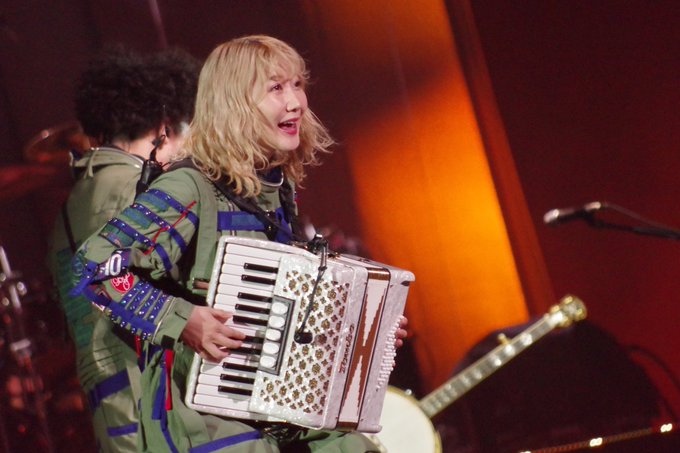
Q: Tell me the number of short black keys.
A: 10